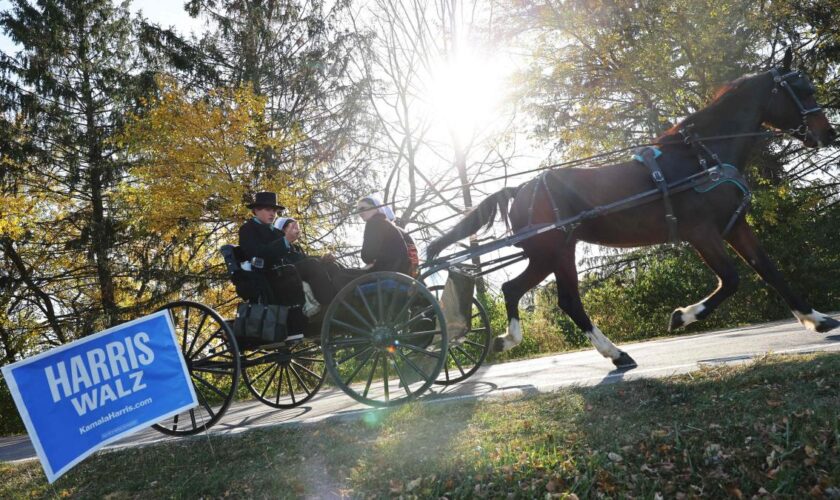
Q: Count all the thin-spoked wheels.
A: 4